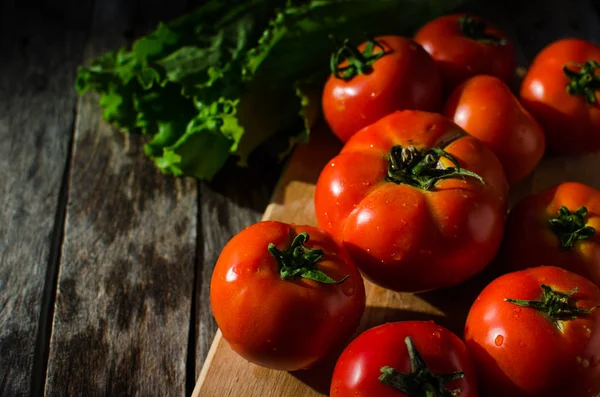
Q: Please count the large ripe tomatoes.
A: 9